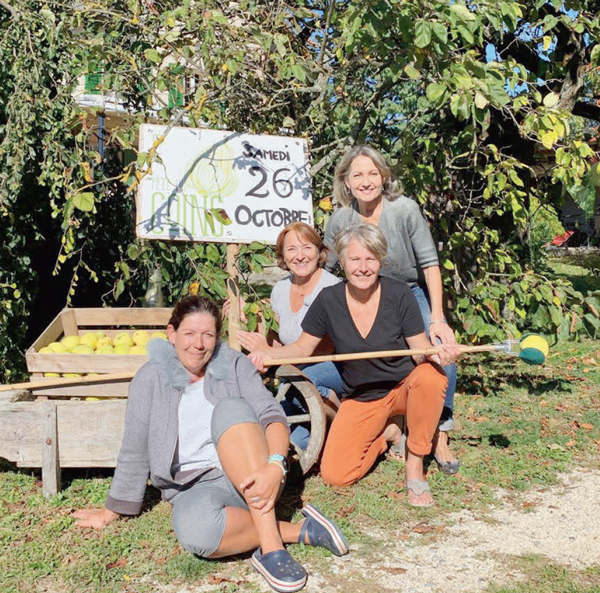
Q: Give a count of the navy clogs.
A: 2